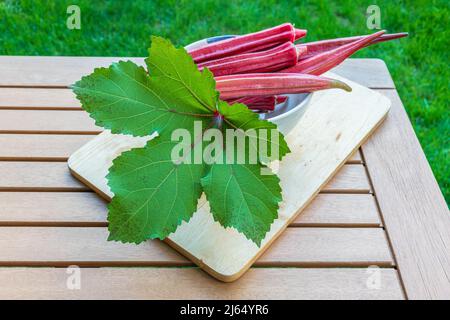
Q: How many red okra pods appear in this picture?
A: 6